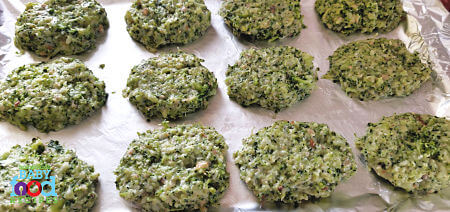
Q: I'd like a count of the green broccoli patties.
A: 12